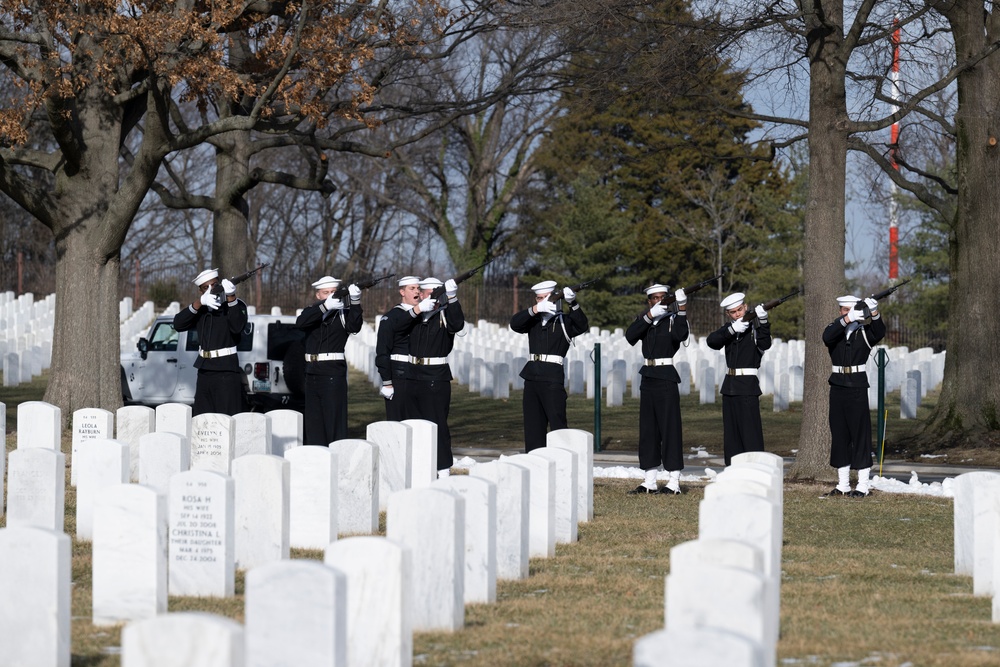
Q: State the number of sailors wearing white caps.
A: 8